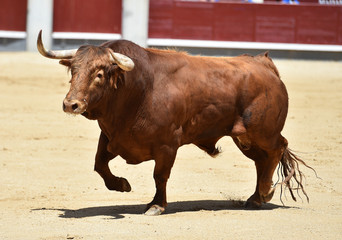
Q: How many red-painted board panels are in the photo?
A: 3